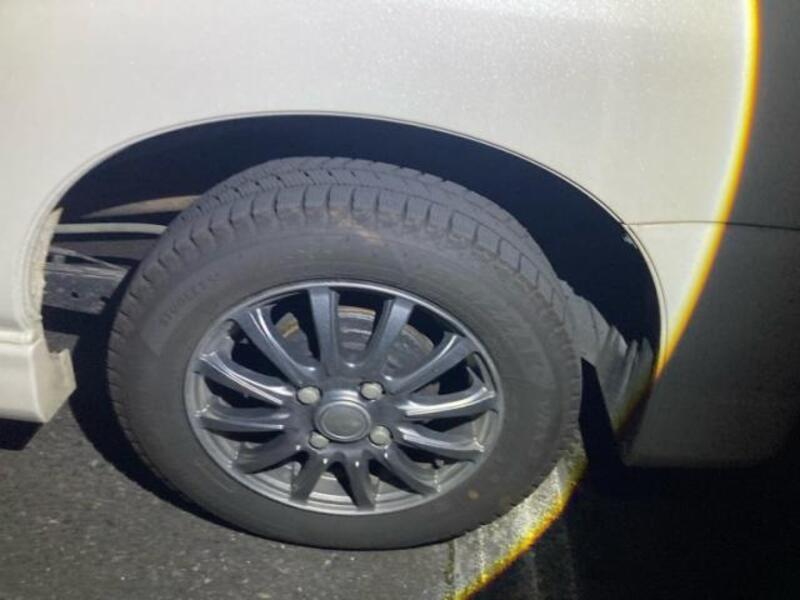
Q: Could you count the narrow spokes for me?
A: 12